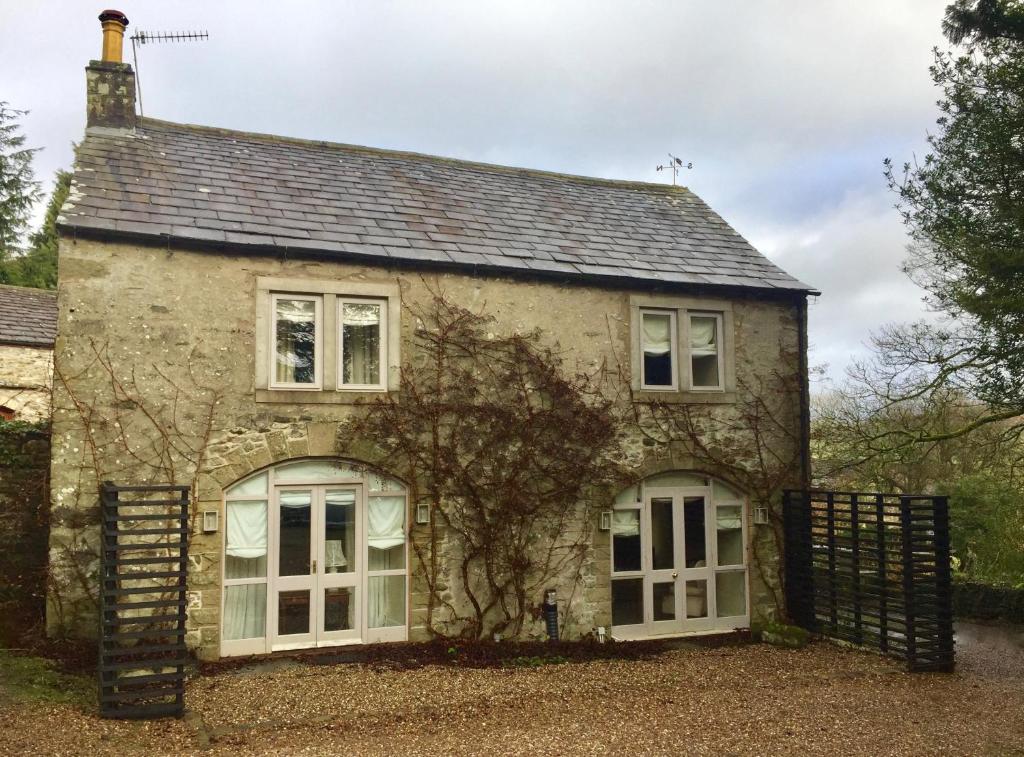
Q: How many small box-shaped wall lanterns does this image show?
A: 4